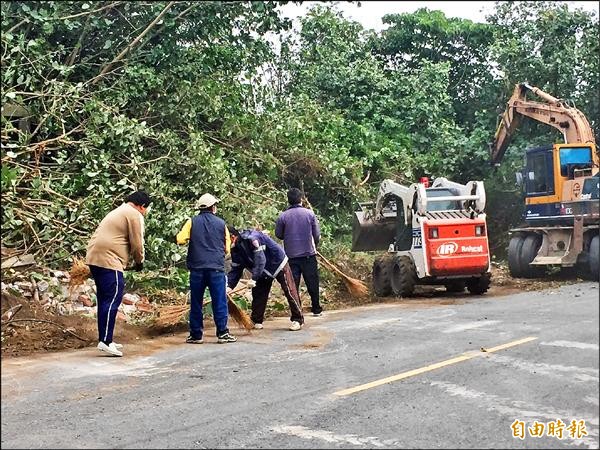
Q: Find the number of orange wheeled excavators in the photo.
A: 1